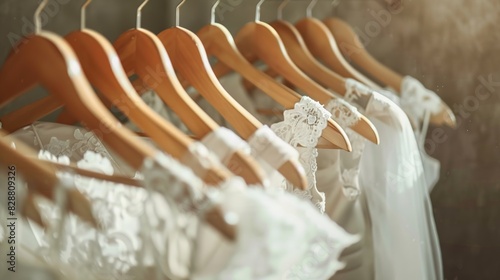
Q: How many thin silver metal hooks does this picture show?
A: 8